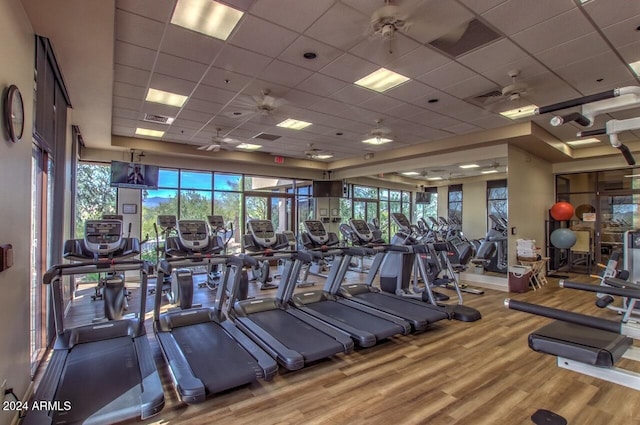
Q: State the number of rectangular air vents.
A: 4